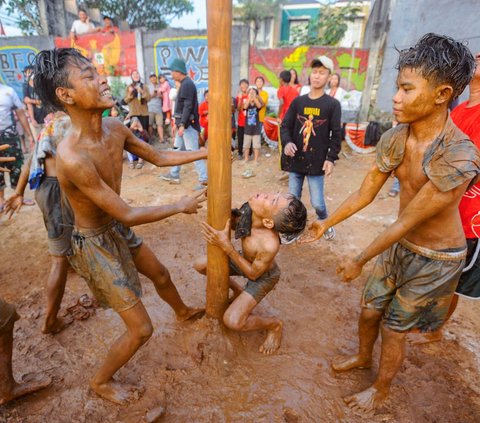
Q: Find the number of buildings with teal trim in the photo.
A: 1